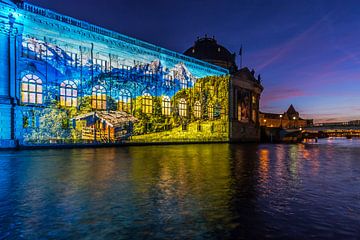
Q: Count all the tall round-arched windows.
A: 9